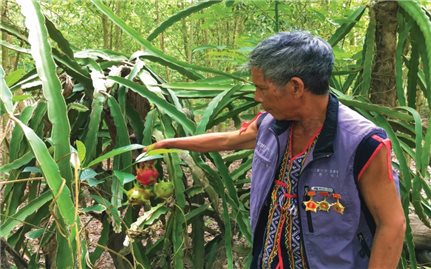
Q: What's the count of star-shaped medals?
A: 3